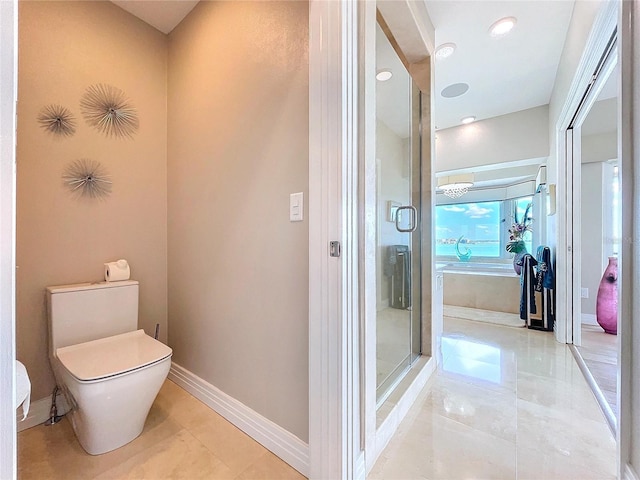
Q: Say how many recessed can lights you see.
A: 4